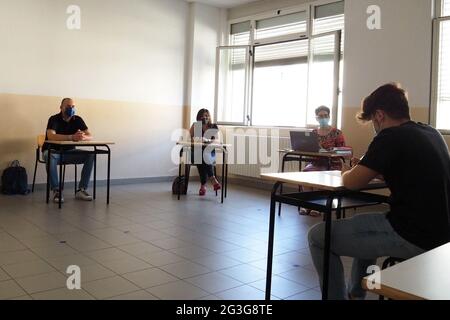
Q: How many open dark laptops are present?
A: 1